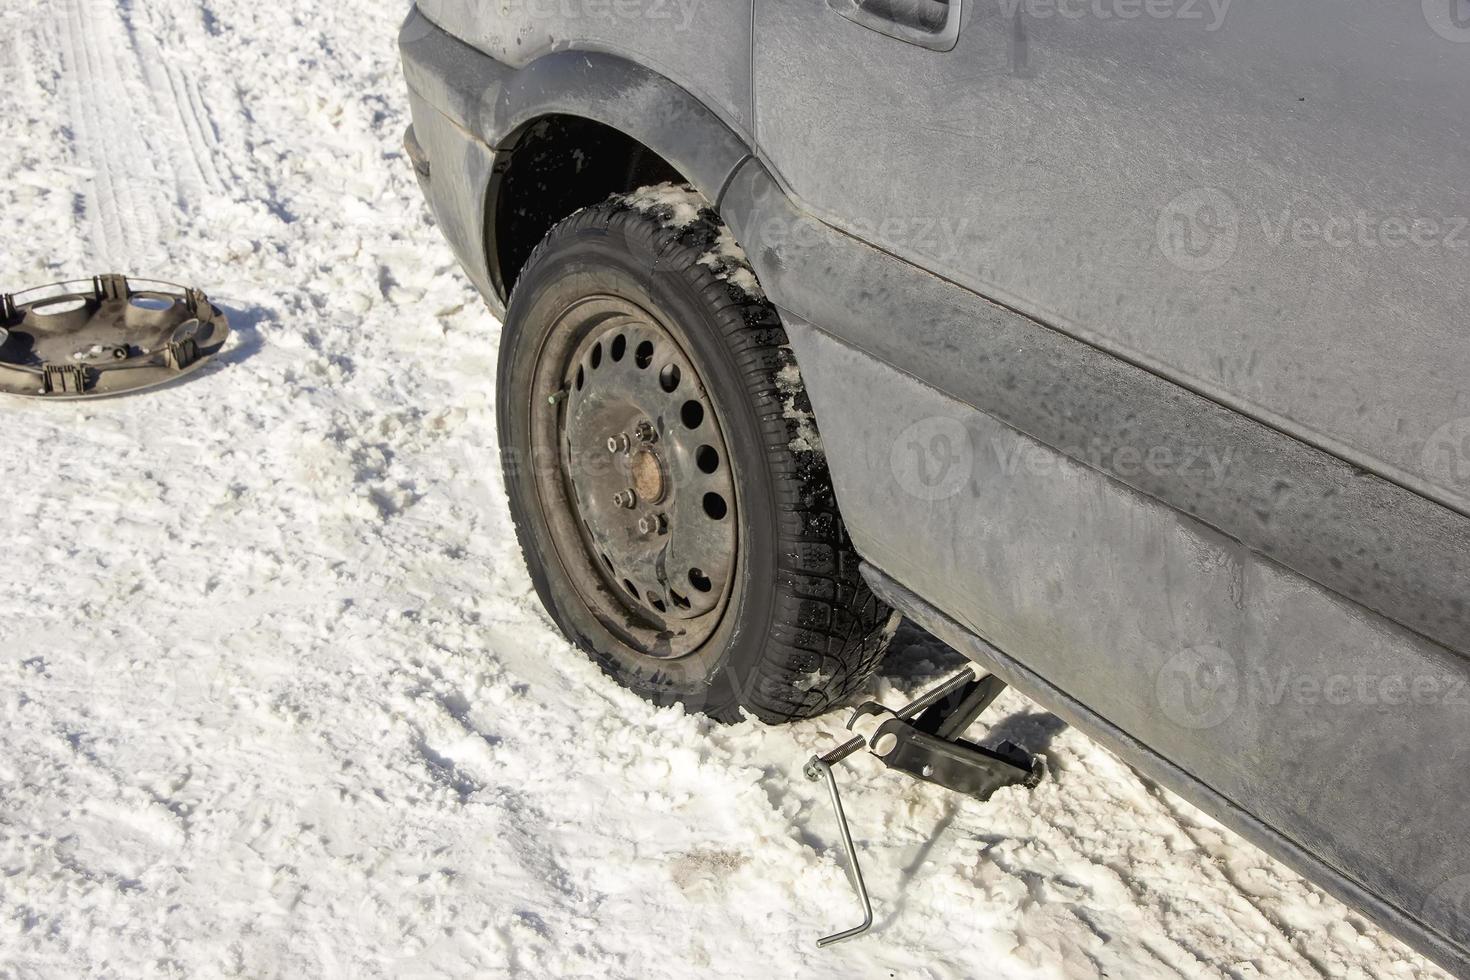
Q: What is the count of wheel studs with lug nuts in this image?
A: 4